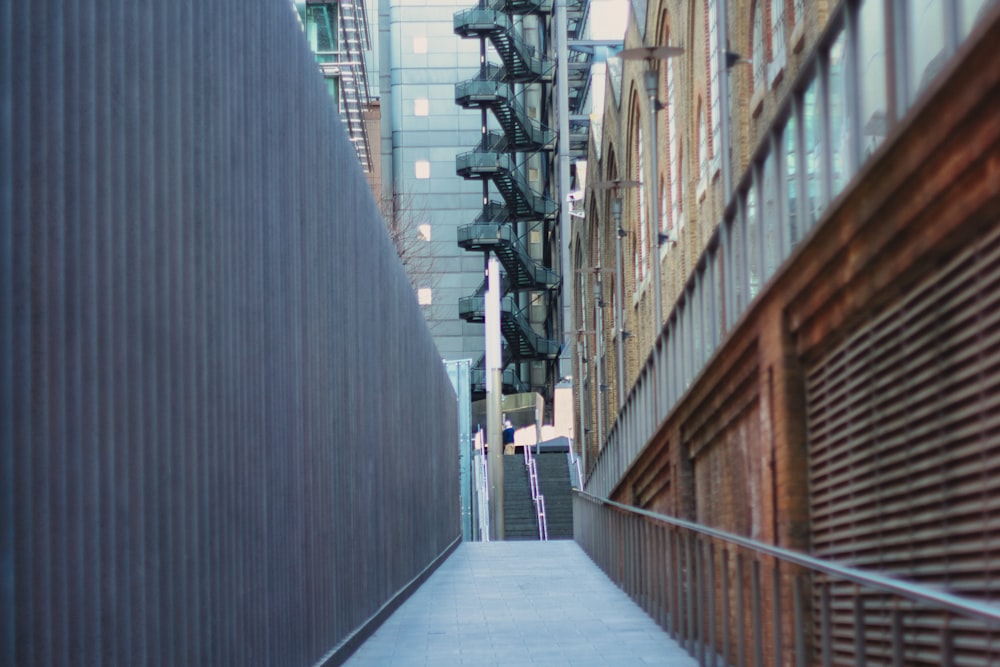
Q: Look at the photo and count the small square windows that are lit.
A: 5